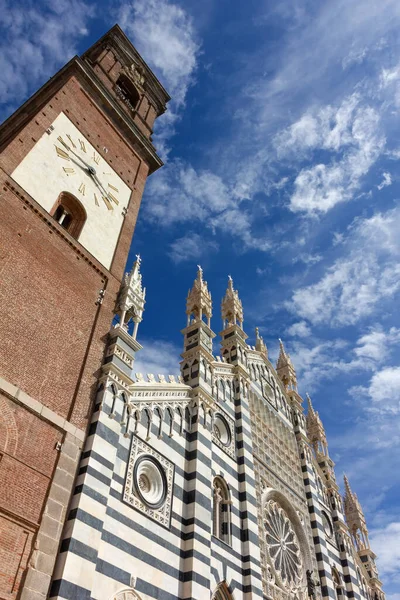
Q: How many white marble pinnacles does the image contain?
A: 7